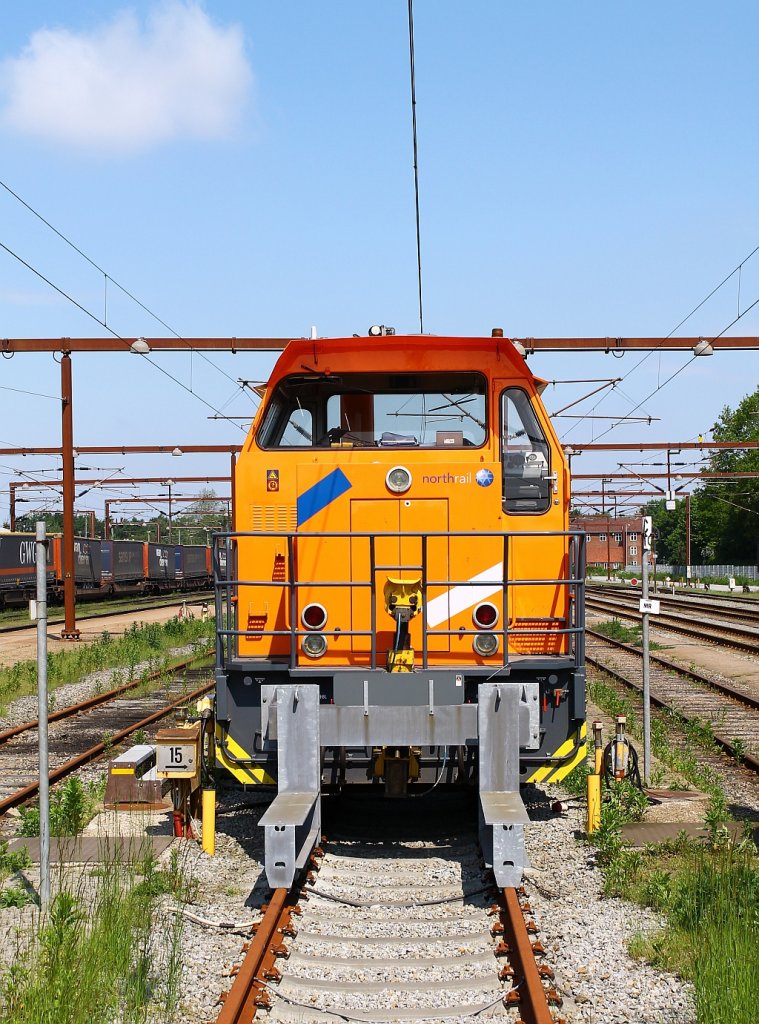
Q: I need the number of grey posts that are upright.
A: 2